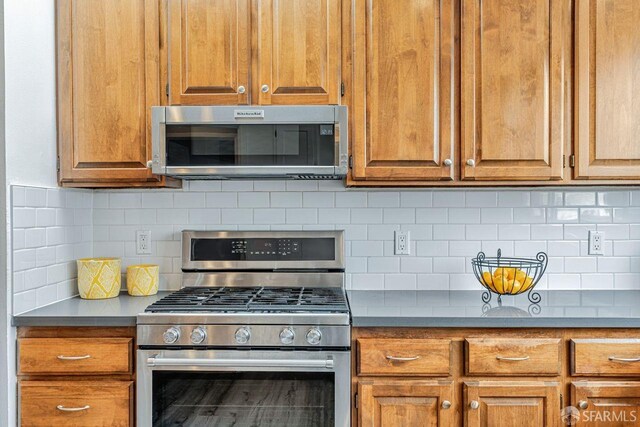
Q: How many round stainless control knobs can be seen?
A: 5